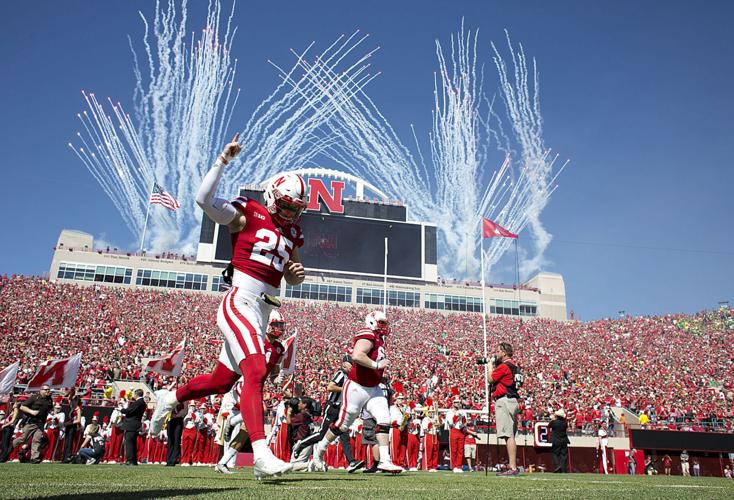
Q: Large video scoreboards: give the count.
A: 1